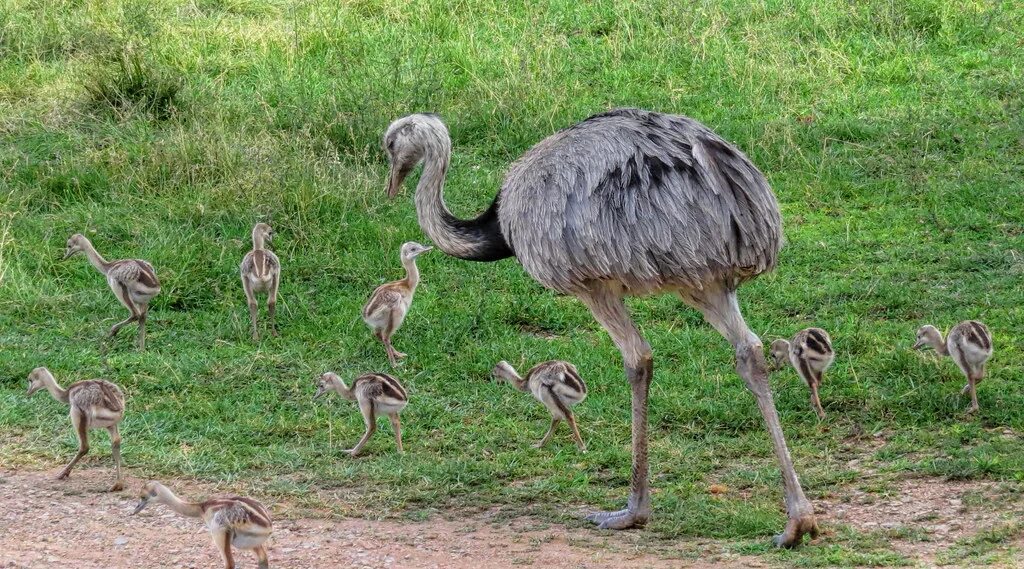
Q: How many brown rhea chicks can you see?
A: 9